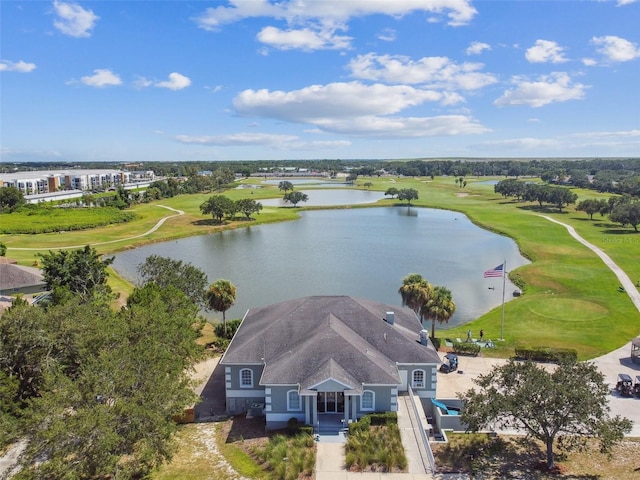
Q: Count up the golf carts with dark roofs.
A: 3